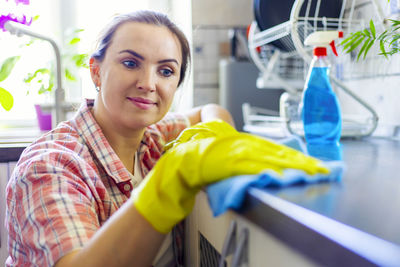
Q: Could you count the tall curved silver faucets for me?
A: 1